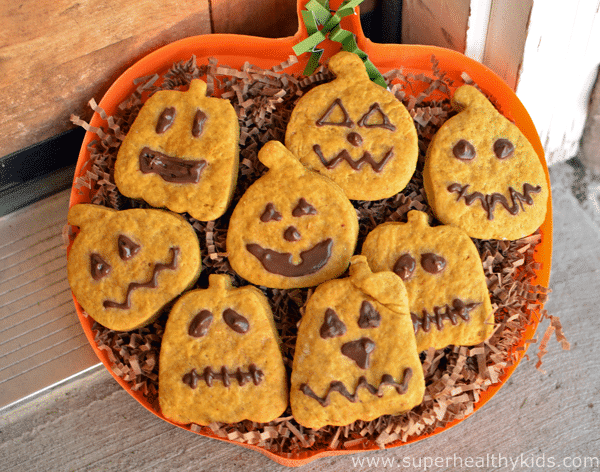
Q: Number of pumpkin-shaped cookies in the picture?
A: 8